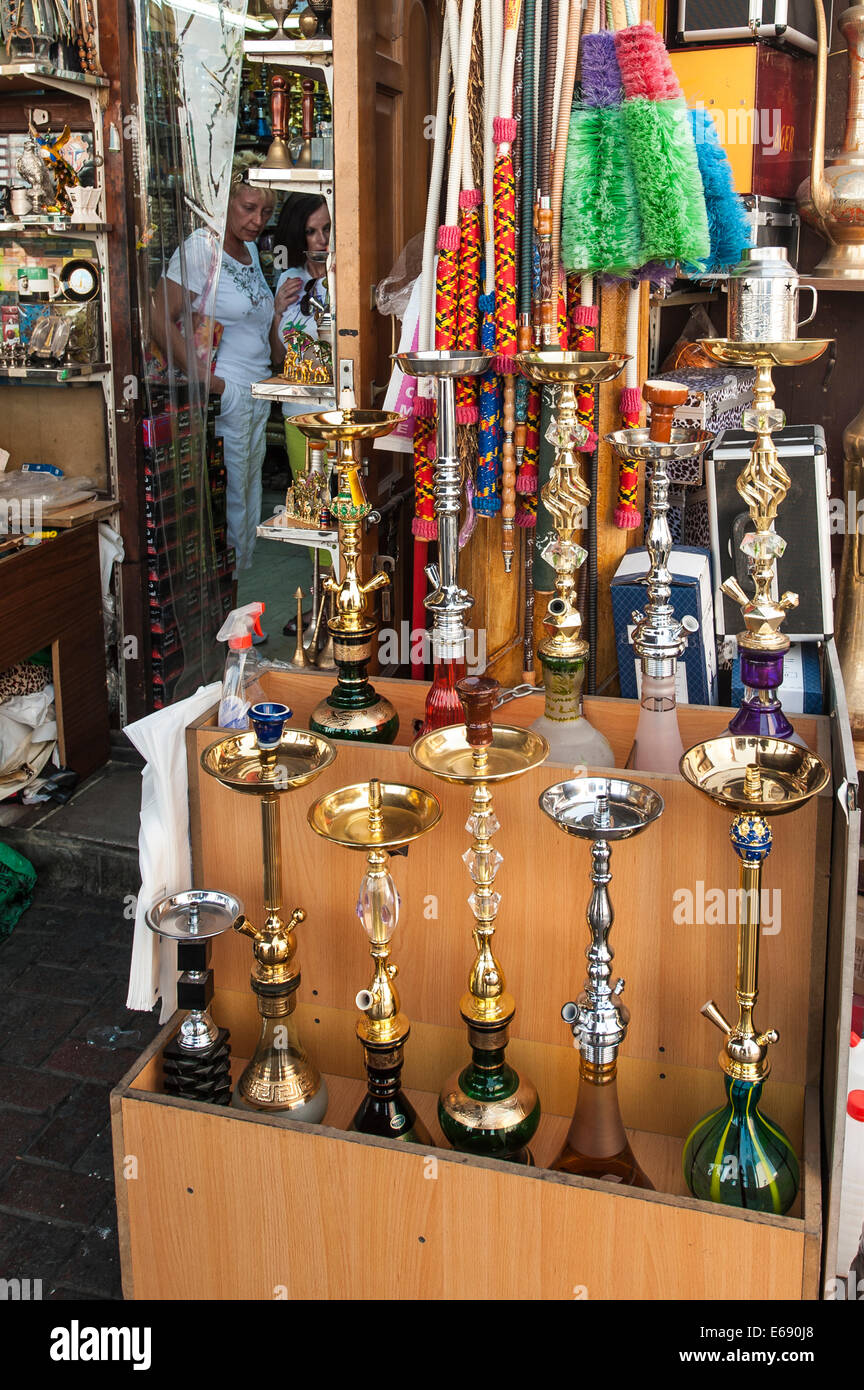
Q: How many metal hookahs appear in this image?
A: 11